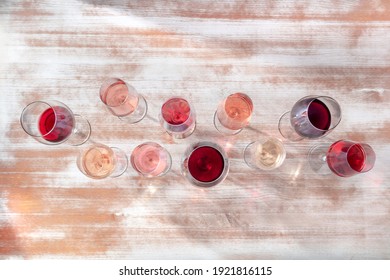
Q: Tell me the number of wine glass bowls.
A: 10